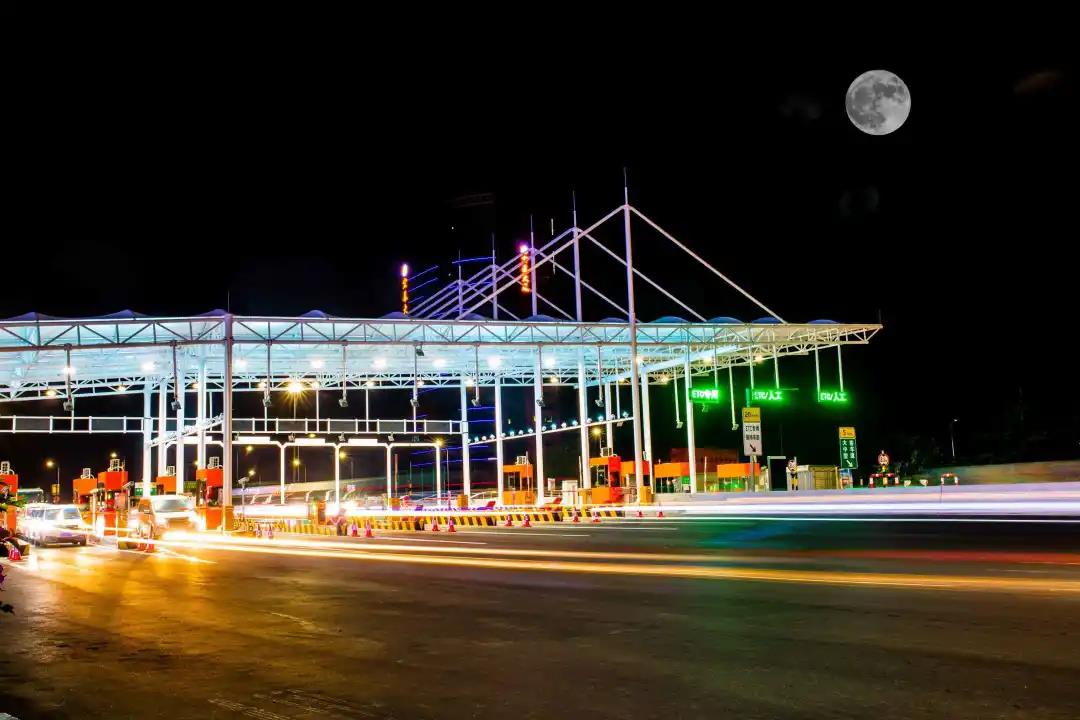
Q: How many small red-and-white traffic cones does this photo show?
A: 15